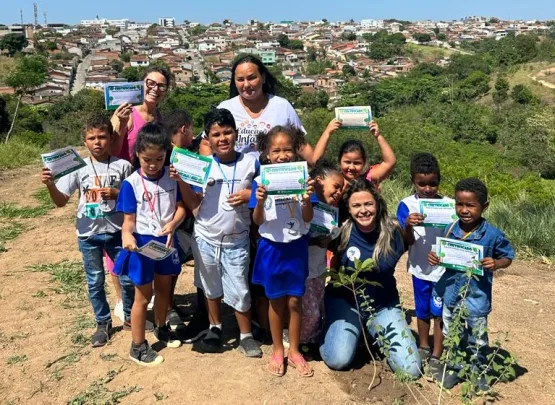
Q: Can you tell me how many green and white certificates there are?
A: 9